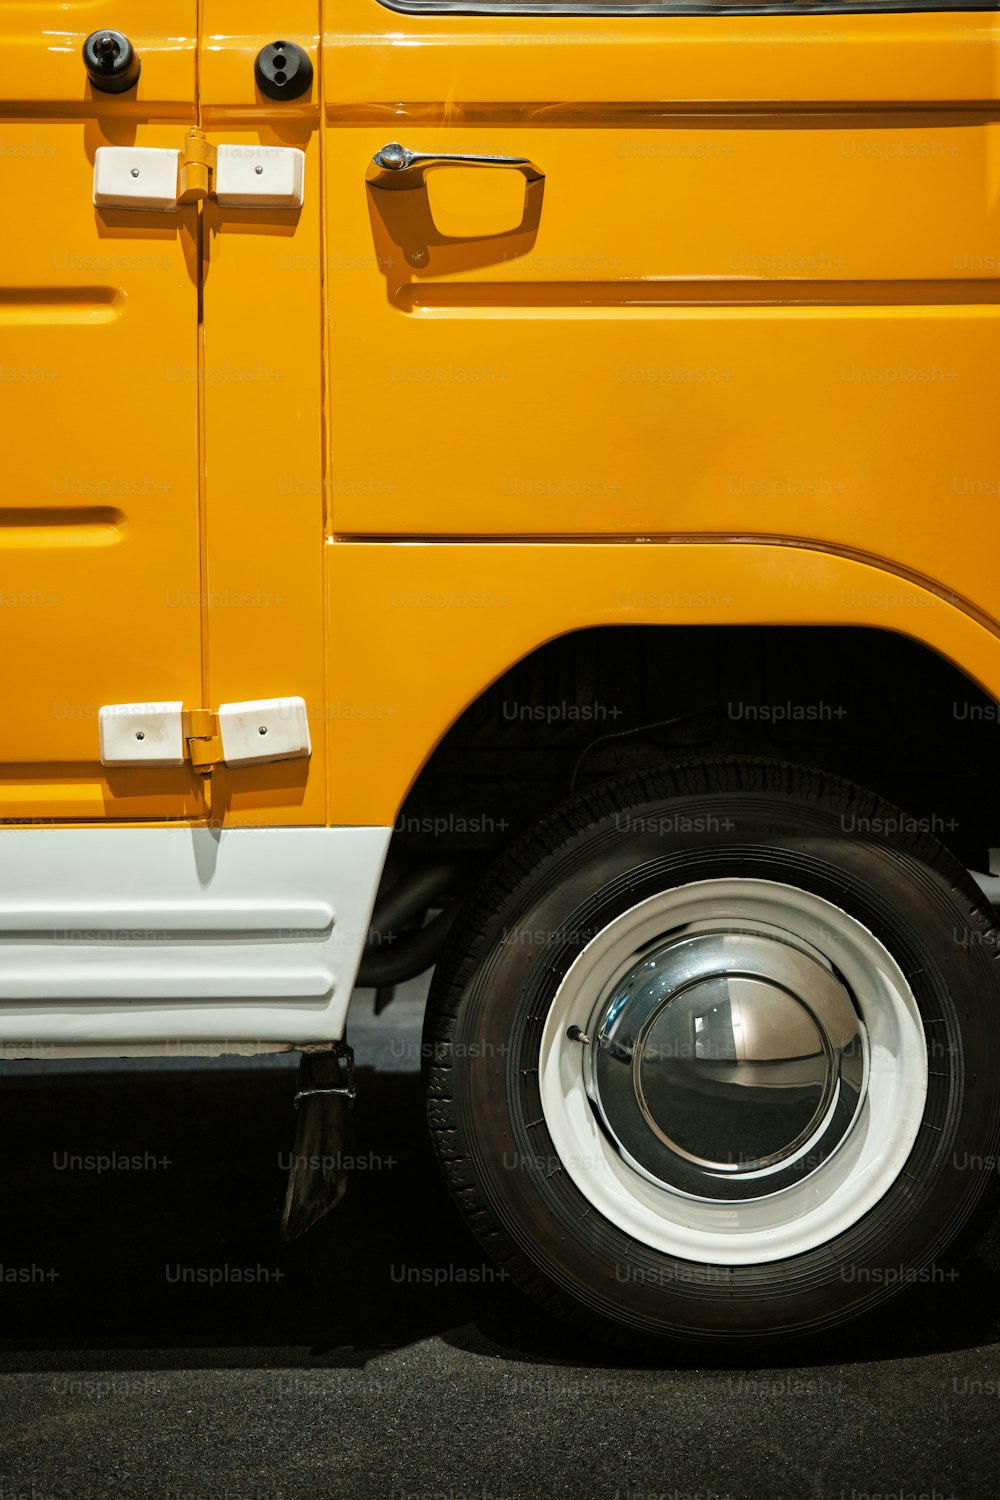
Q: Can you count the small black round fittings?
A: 2